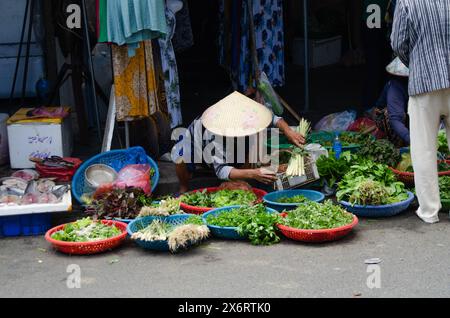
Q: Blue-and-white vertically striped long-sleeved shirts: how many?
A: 1